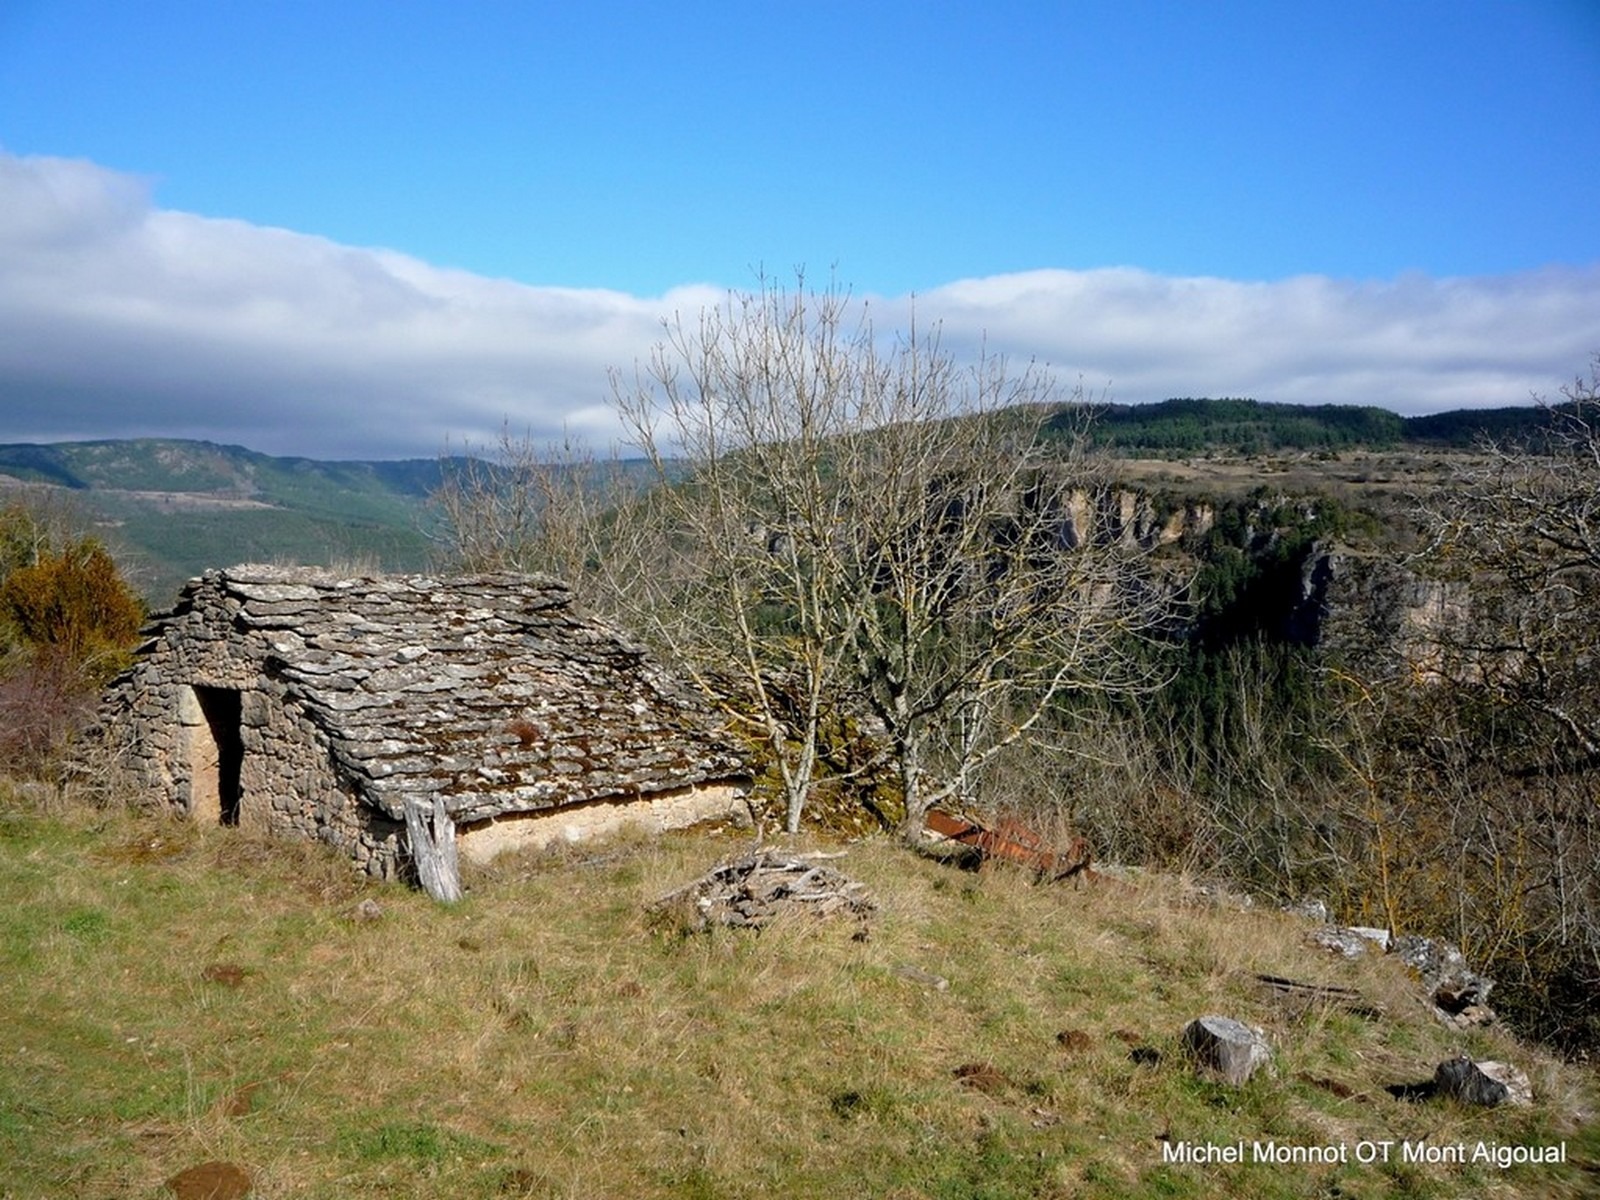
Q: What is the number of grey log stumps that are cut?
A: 2